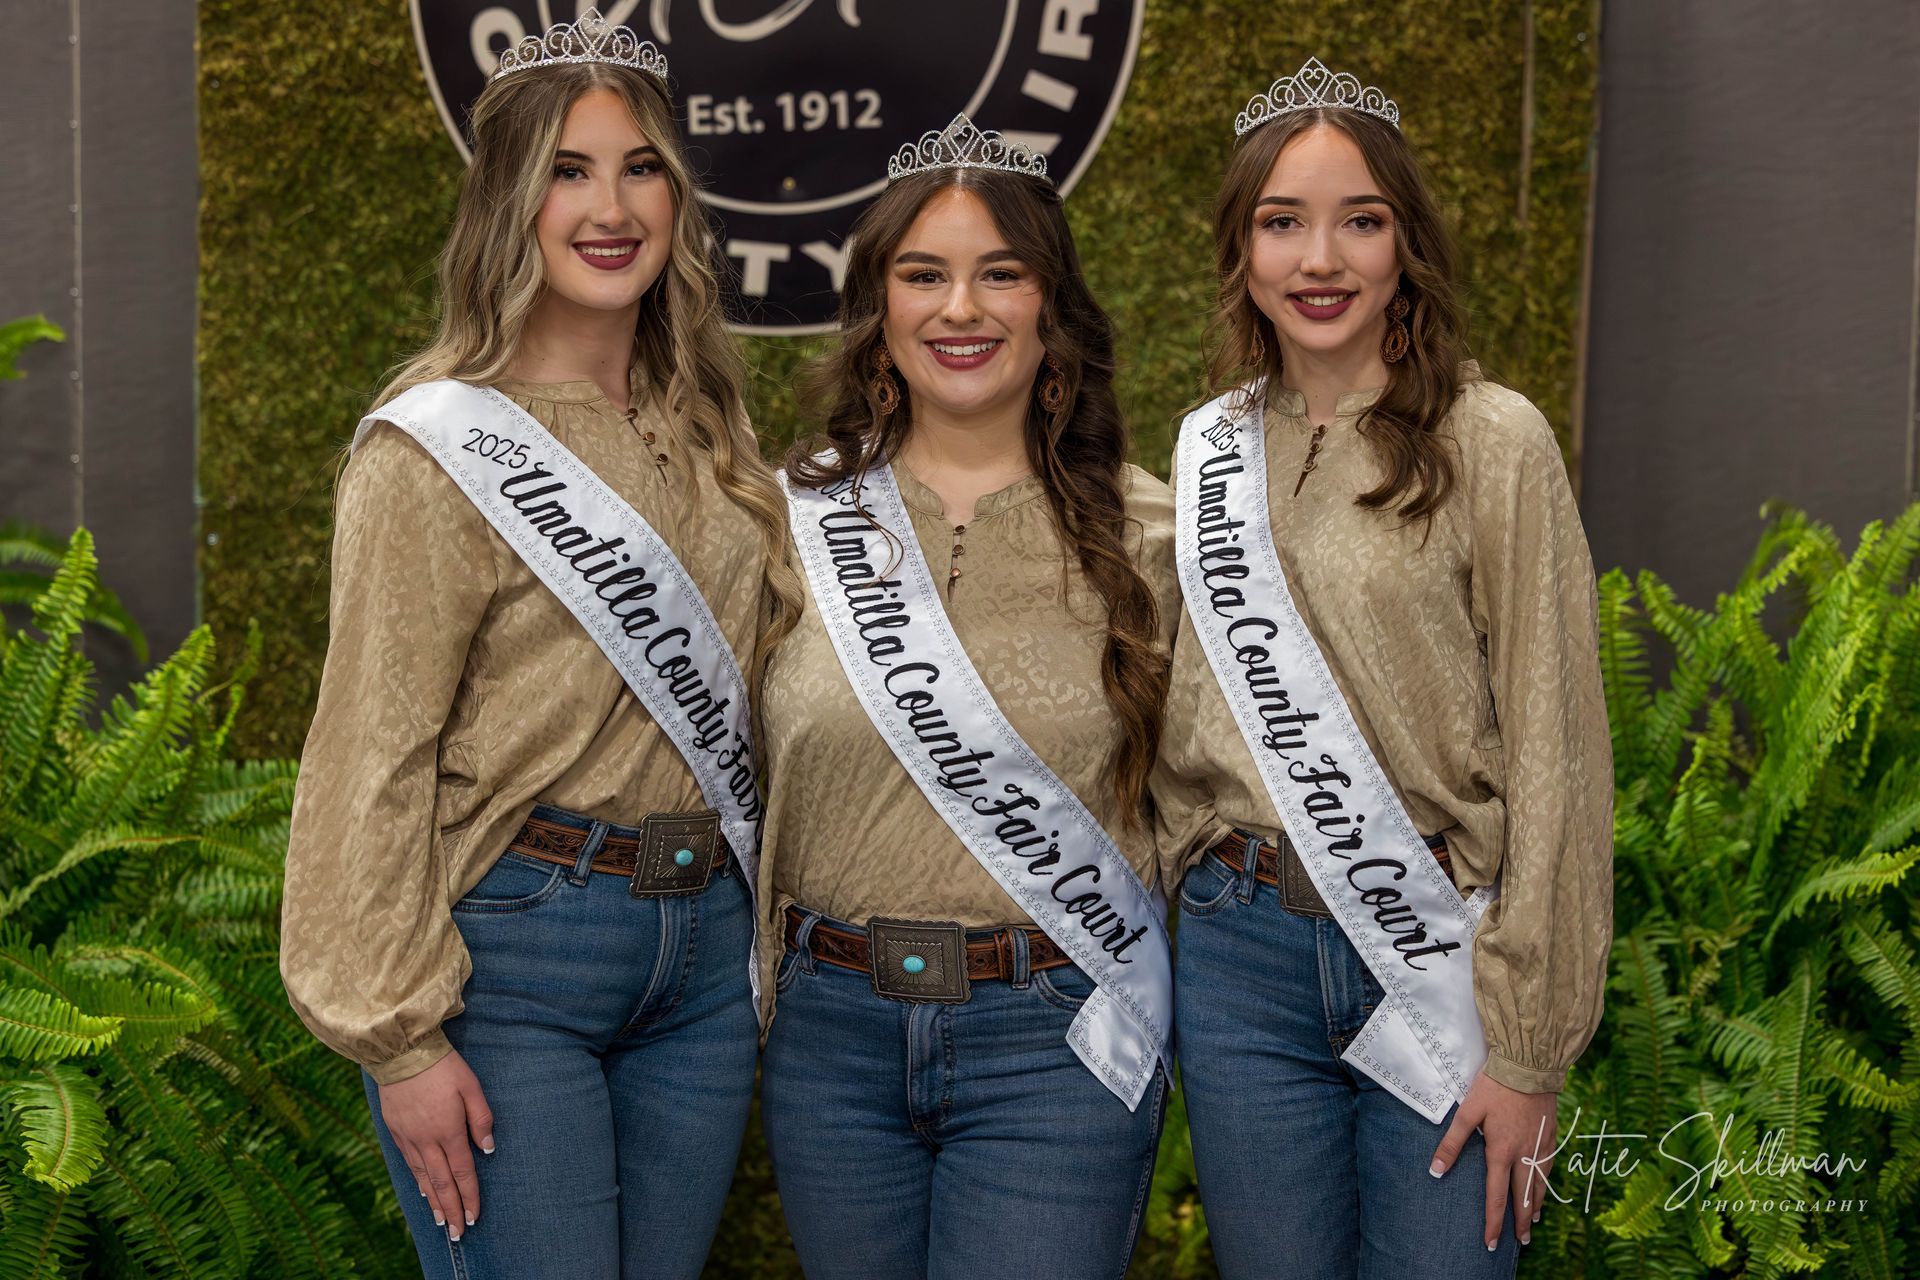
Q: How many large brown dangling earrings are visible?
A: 4